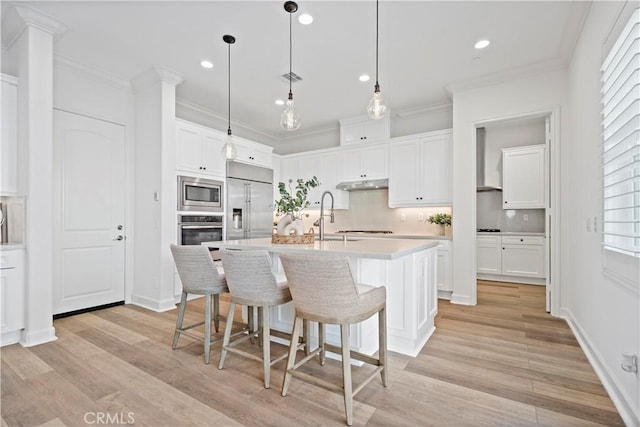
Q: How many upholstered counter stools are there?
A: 3